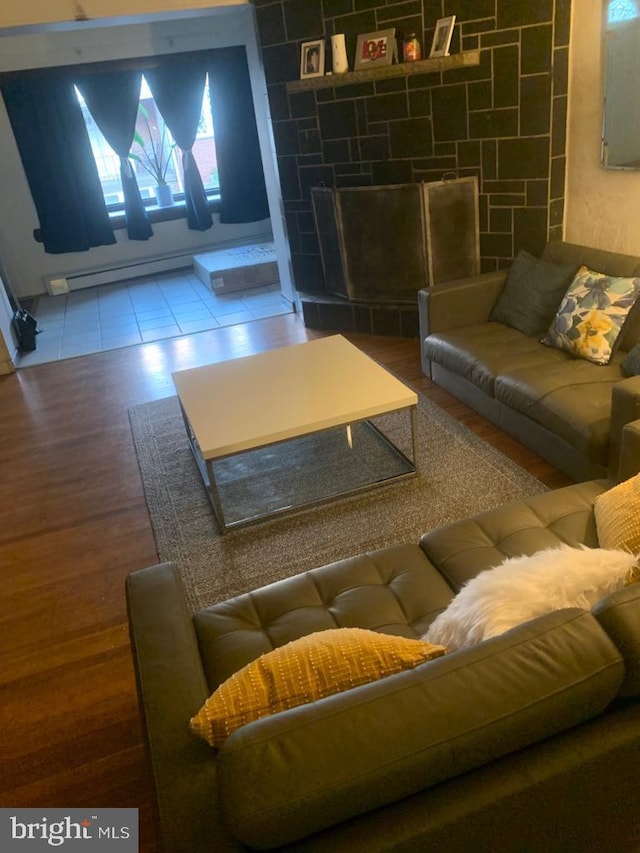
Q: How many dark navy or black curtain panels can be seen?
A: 4